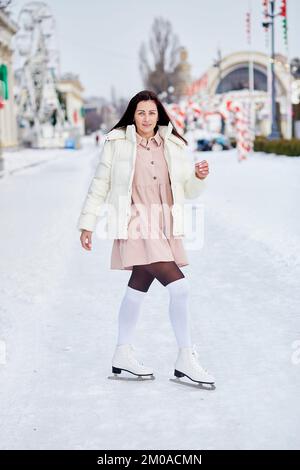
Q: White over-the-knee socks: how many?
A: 2